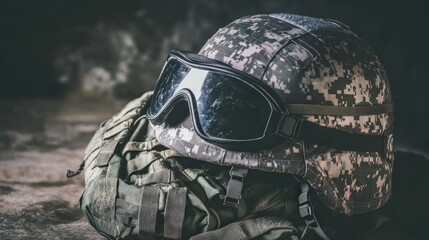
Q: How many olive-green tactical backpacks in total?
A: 1